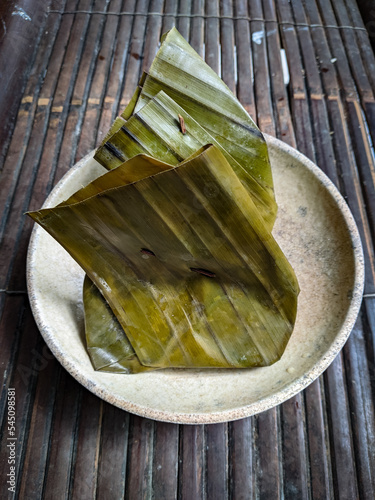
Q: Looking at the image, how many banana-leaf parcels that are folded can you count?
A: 2